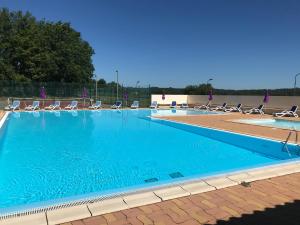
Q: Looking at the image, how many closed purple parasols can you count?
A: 6